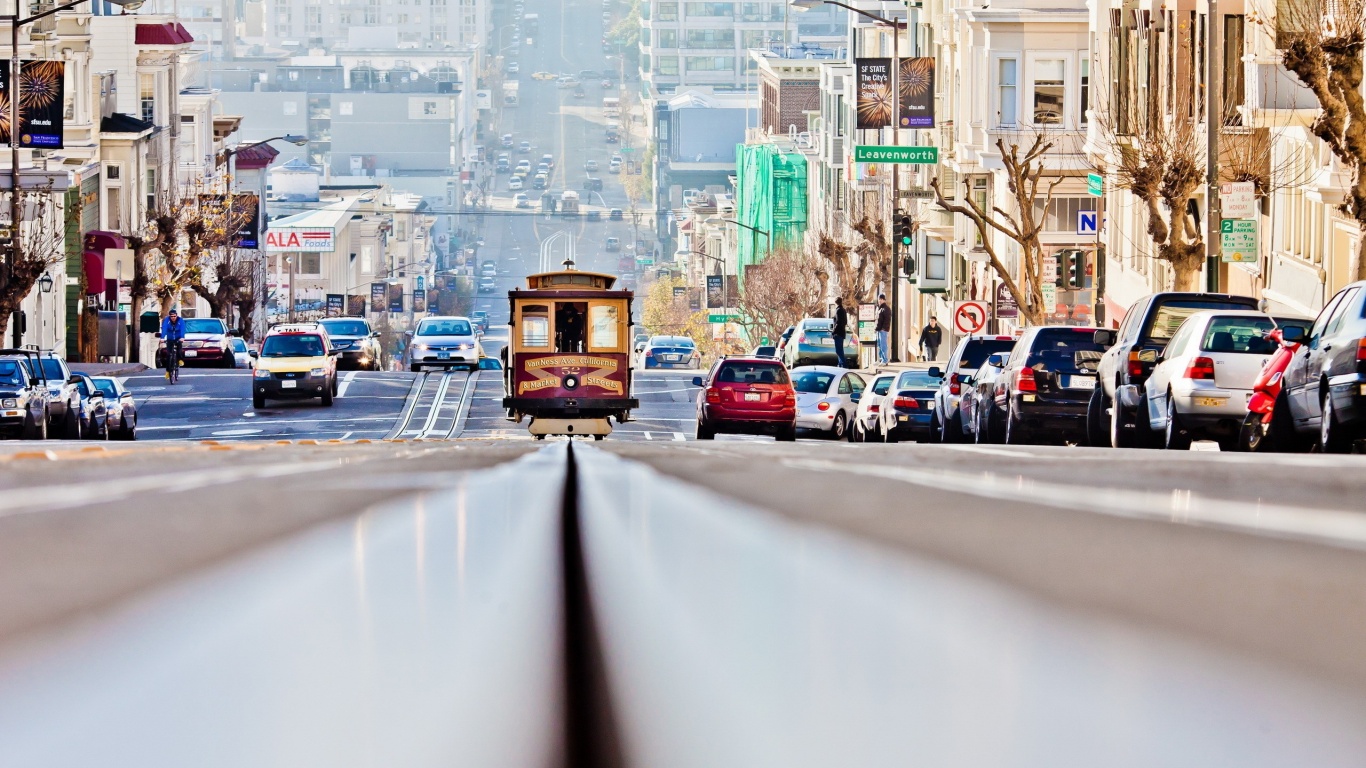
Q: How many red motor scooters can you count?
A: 1